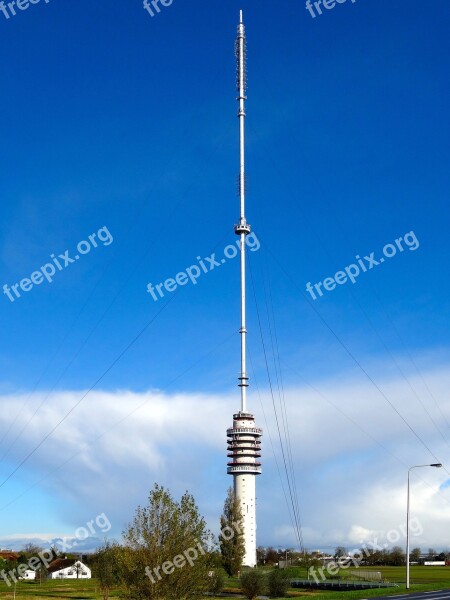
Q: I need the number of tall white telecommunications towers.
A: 1